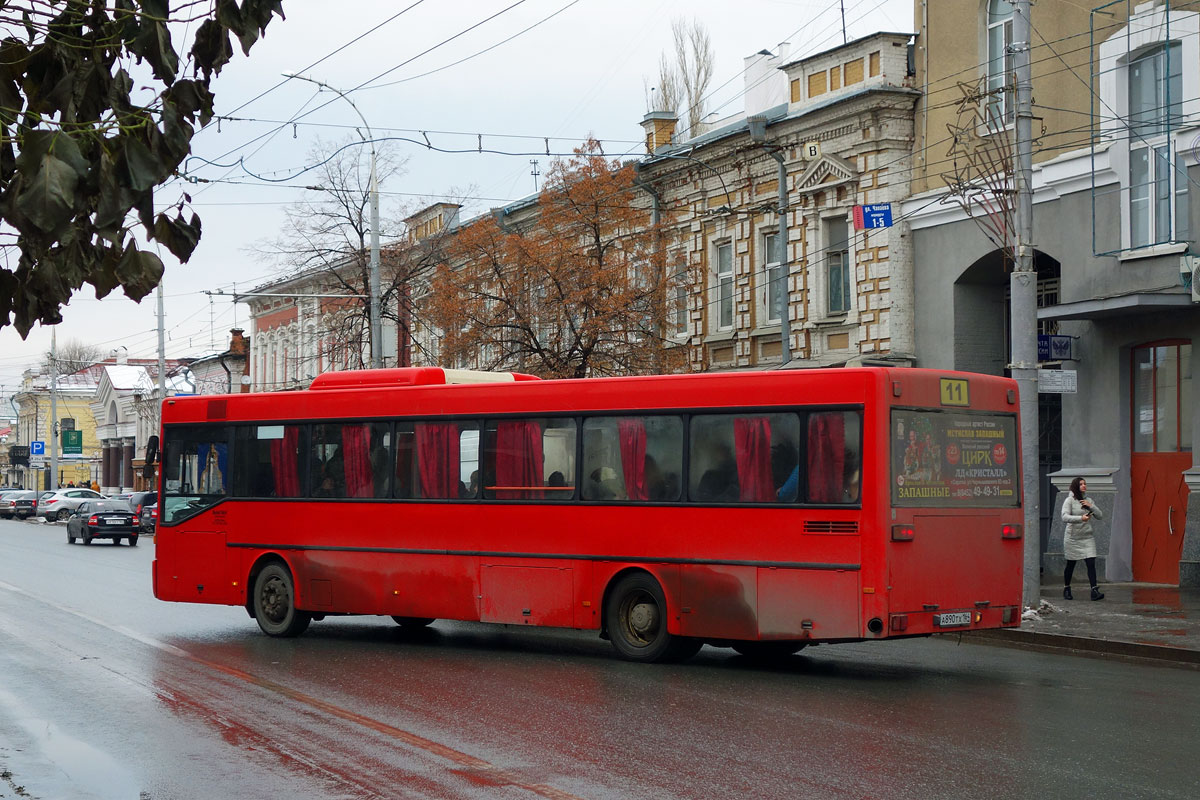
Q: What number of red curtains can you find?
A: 7